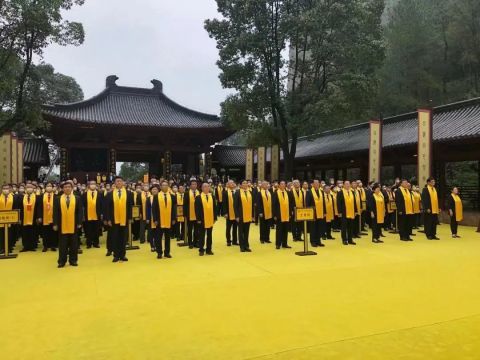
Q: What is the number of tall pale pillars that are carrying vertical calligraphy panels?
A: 8